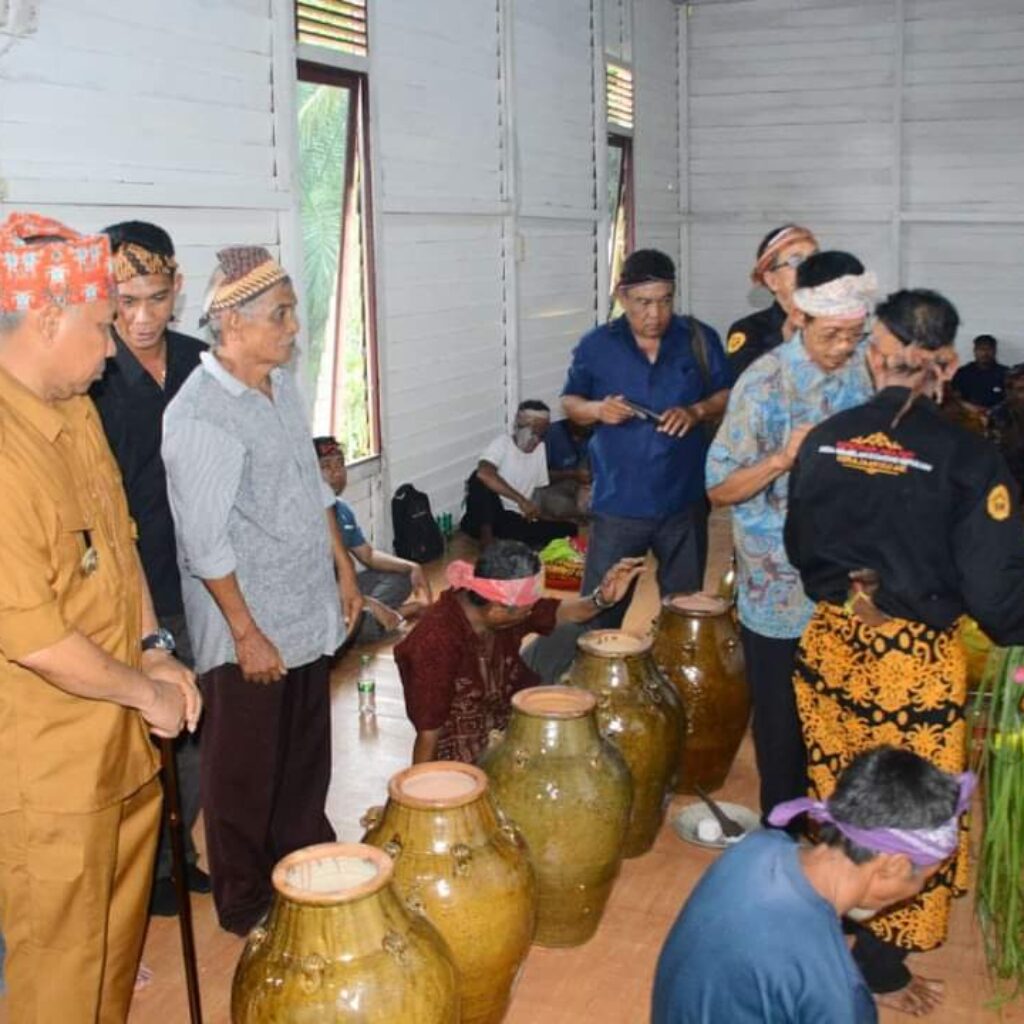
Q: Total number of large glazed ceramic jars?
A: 5